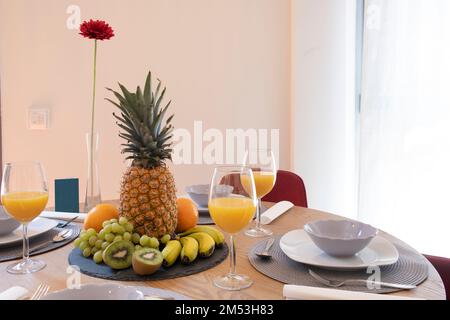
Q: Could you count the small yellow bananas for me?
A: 4